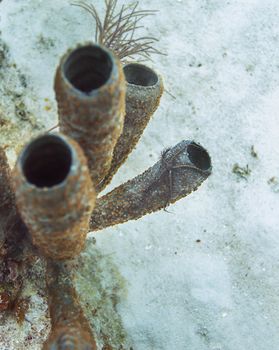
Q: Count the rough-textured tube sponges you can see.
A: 4